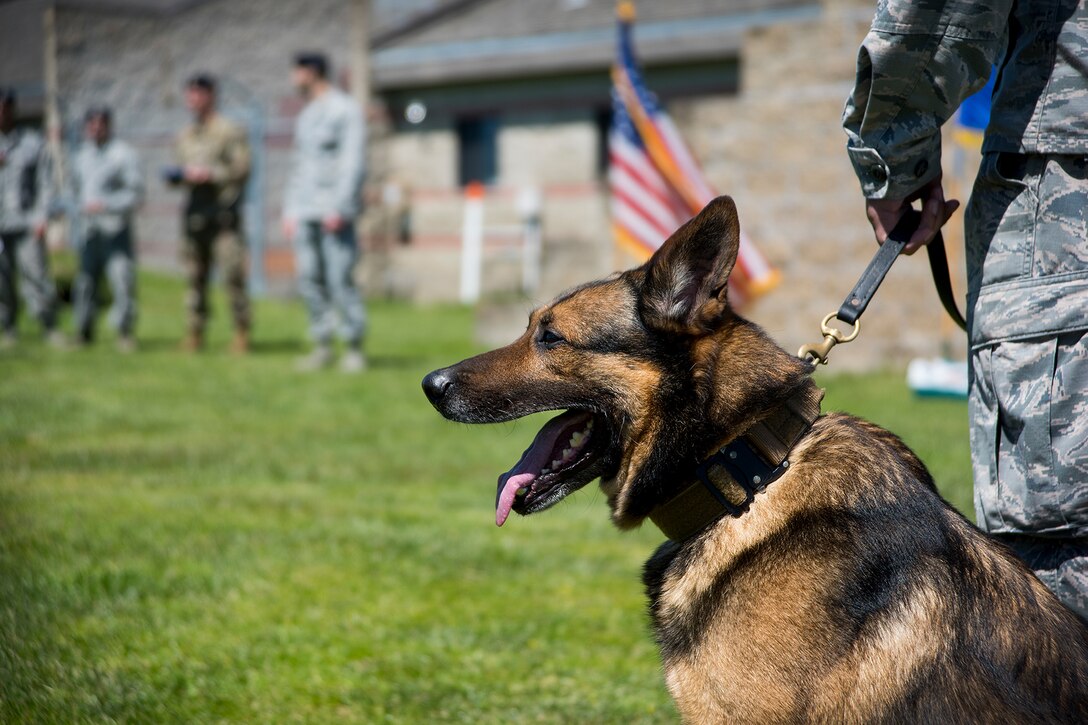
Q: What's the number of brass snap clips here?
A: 1